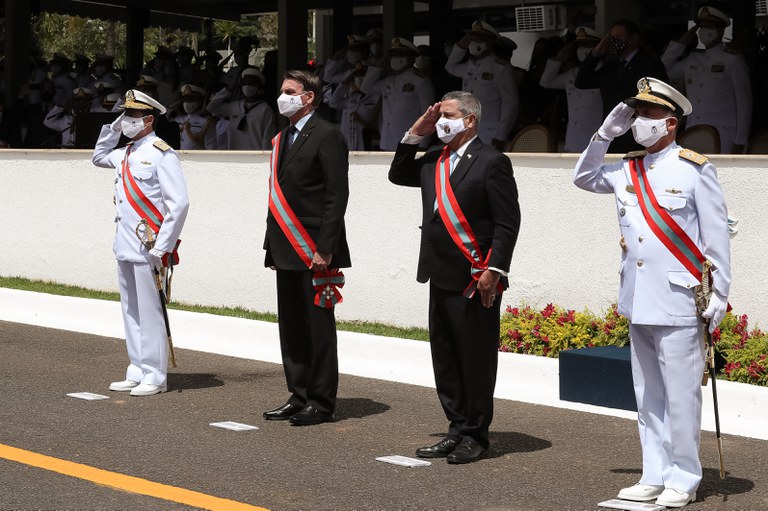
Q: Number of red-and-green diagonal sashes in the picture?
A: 4